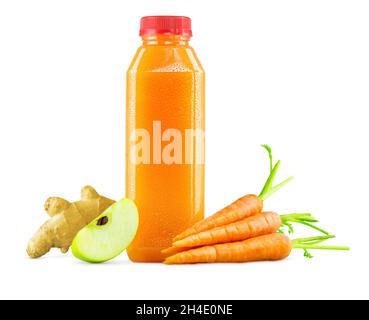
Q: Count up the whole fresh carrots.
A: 3